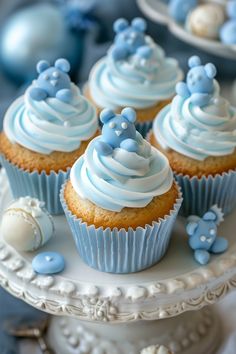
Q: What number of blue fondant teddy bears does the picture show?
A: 5